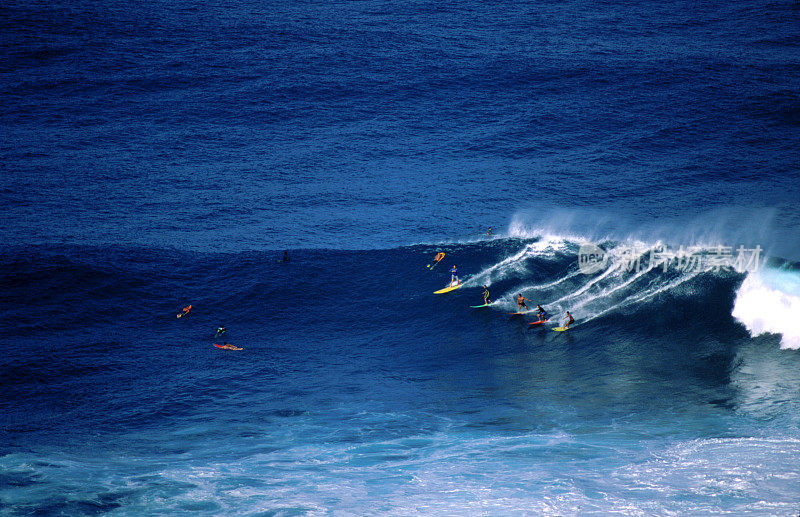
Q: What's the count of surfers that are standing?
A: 5